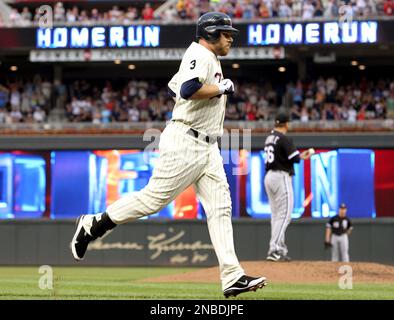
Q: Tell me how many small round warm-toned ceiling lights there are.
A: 7